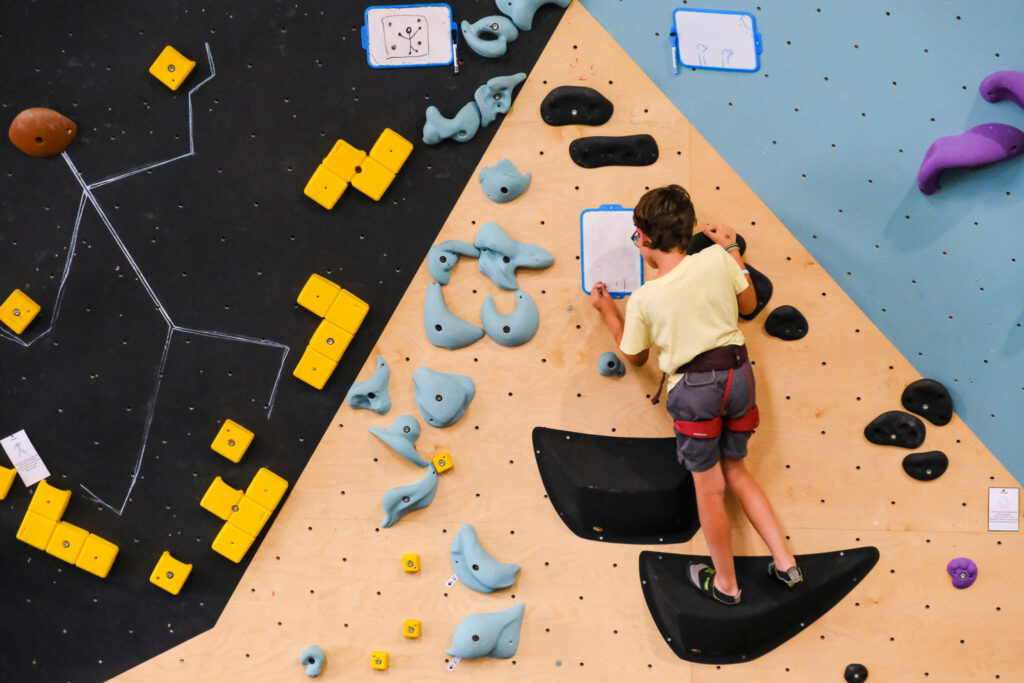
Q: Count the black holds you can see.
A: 11